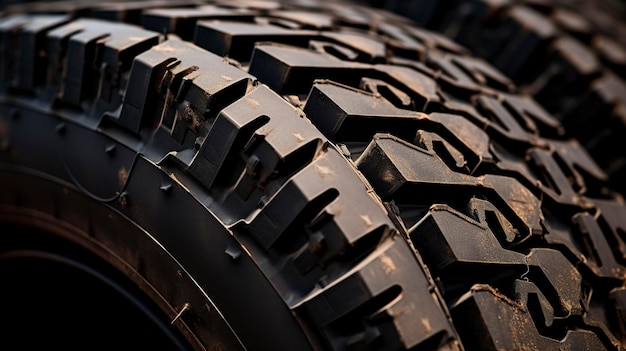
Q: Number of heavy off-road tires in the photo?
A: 2